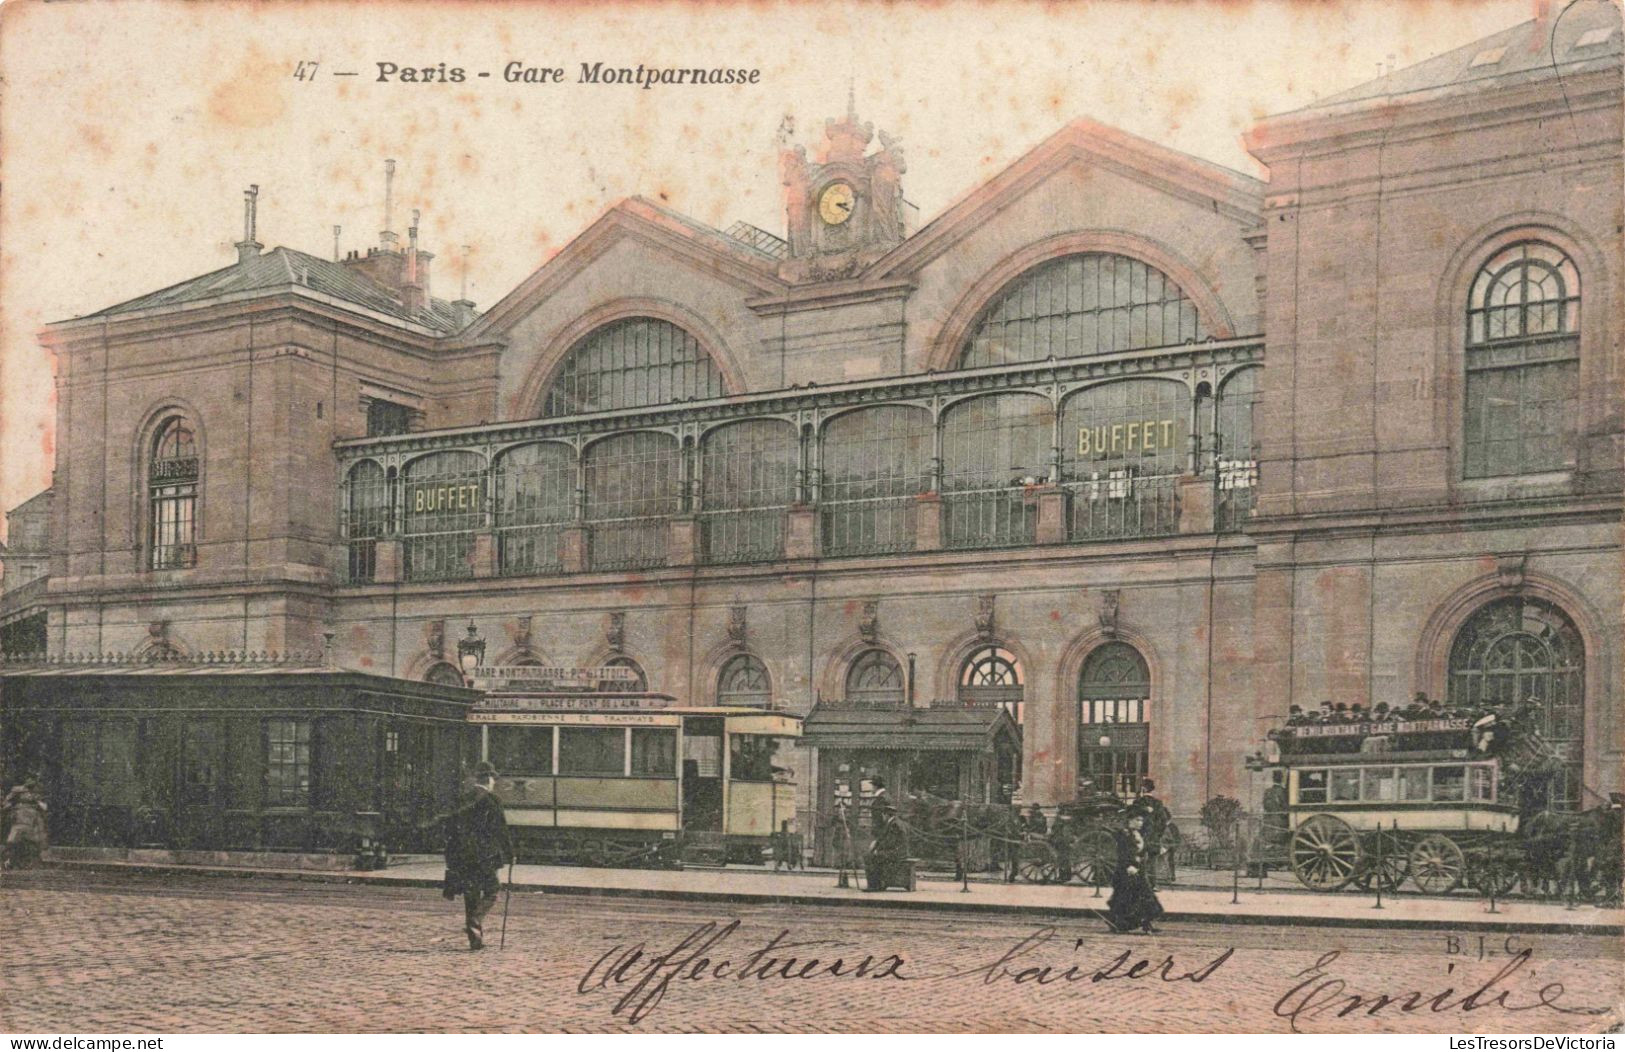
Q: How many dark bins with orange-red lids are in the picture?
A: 0